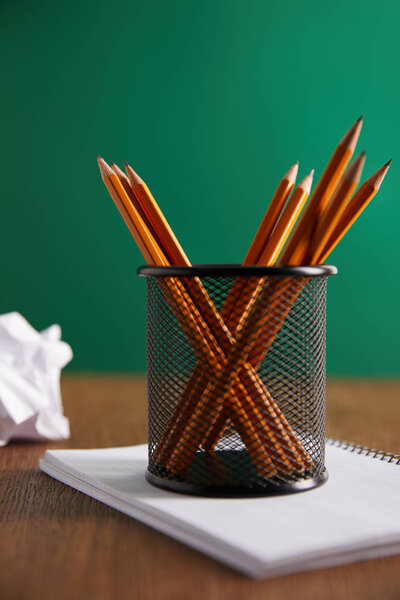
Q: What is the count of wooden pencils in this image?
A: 8